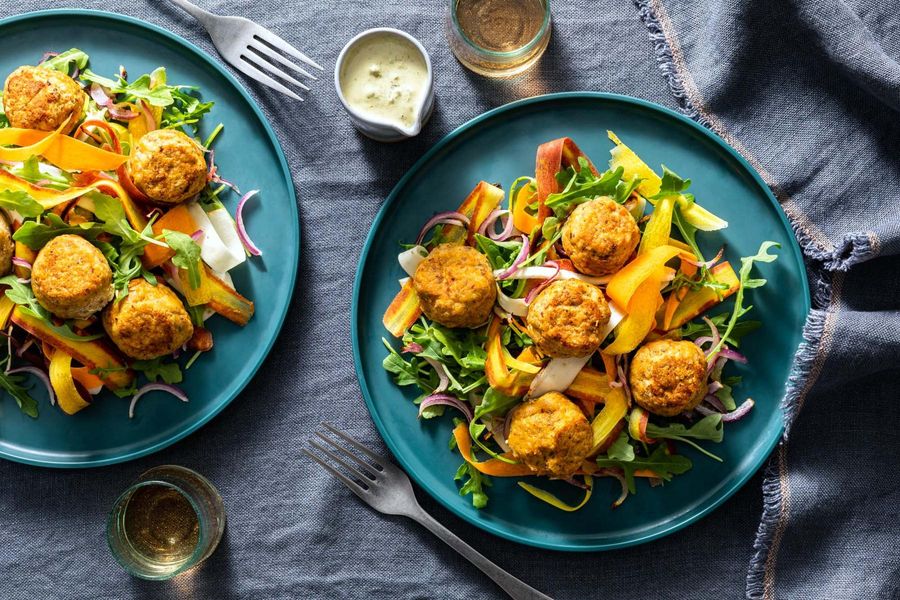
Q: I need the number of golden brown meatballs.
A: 10